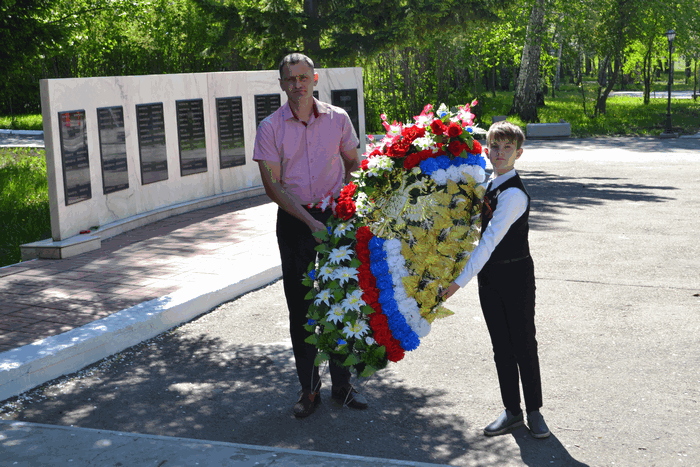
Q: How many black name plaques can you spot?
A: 8